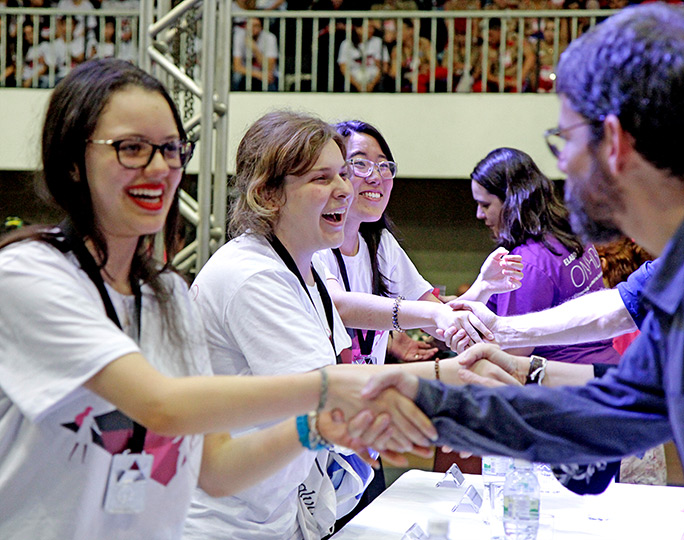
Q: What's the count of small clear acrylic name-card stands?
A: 3